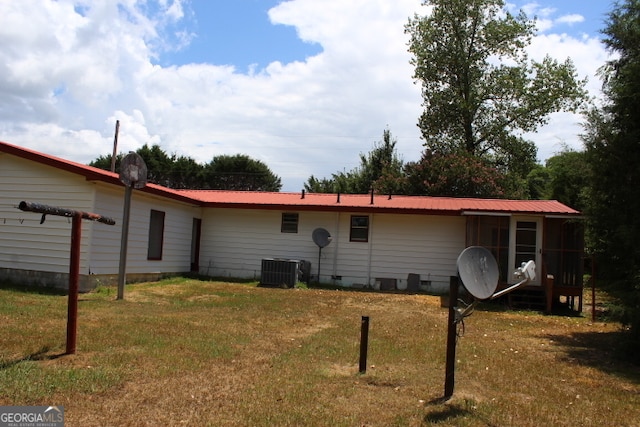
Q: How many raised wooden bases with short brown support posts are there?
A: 1